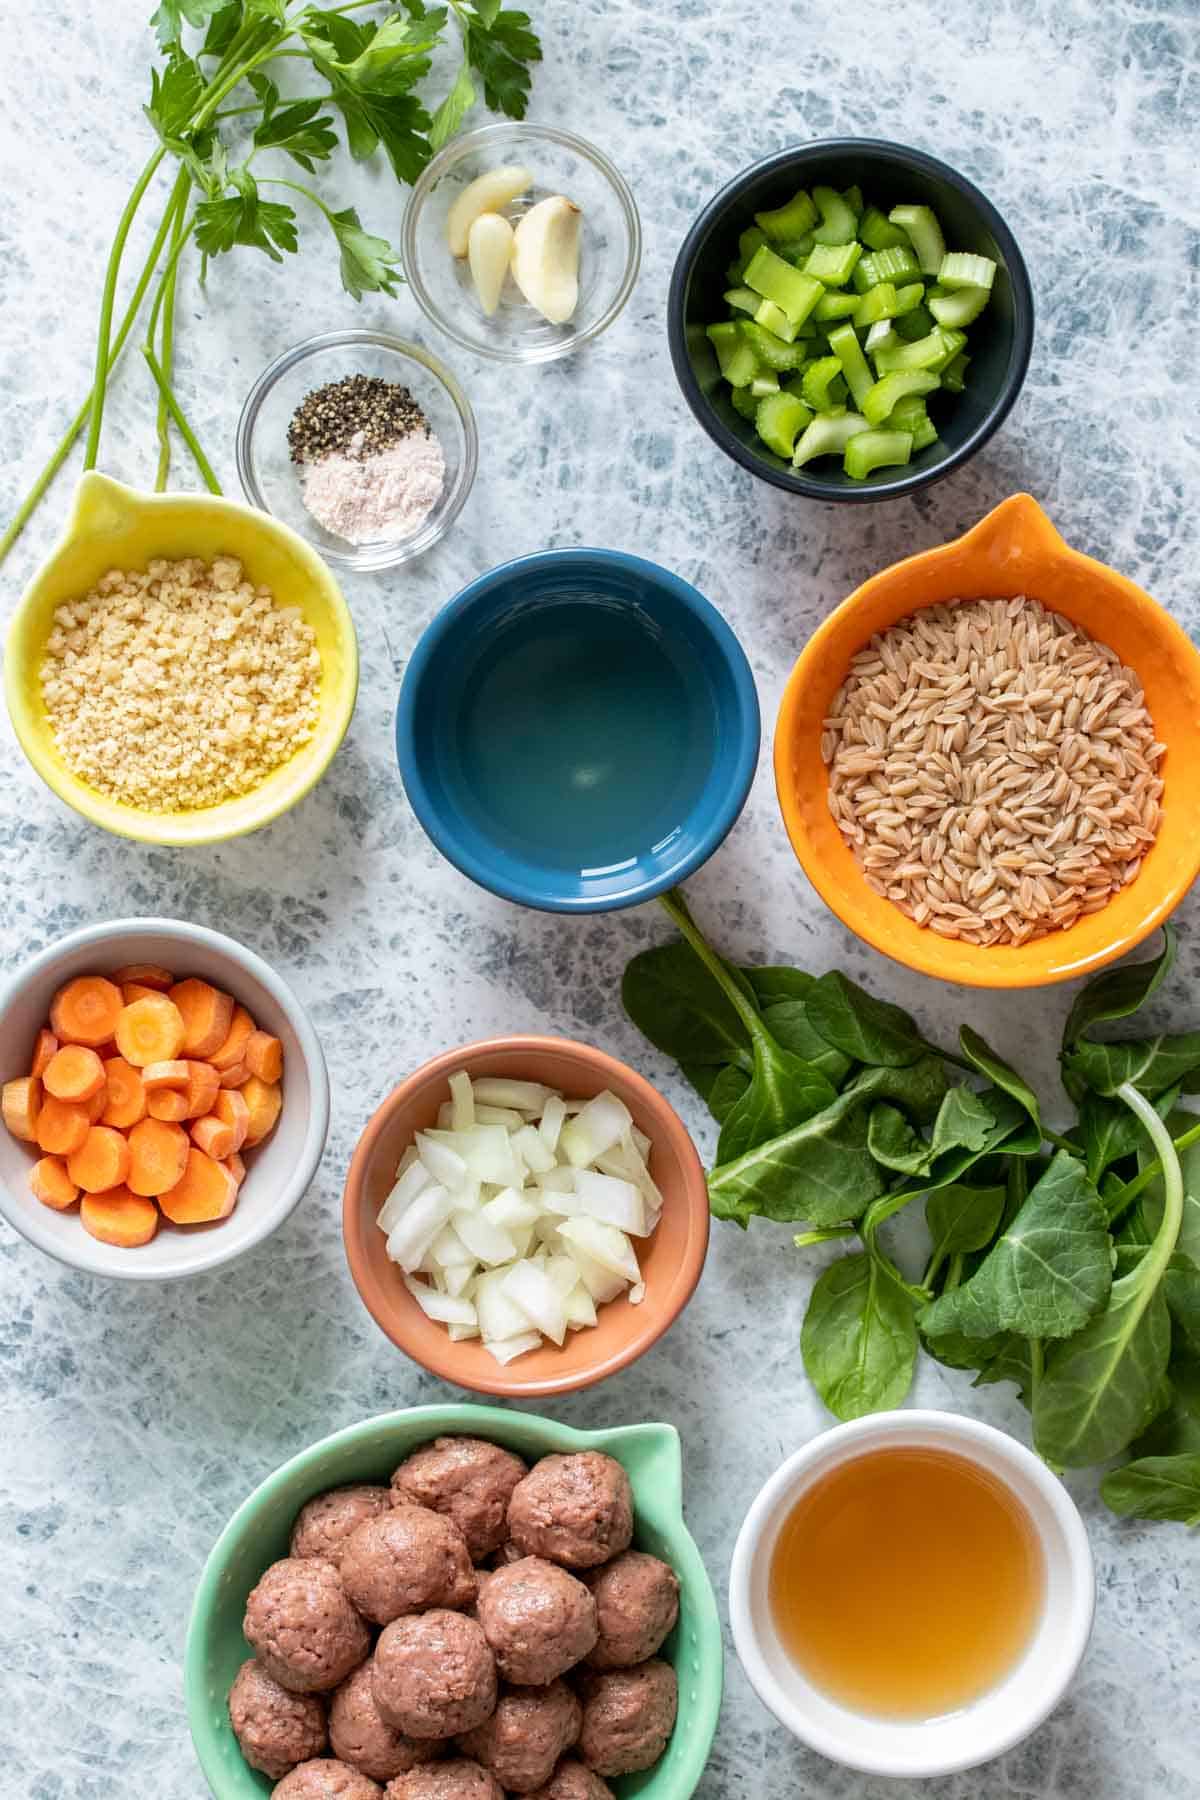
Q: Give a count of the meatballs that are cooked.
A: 0